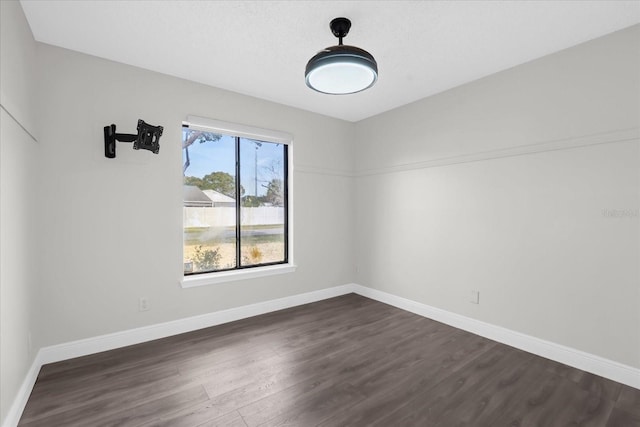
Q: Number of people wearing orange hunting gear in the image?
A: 0